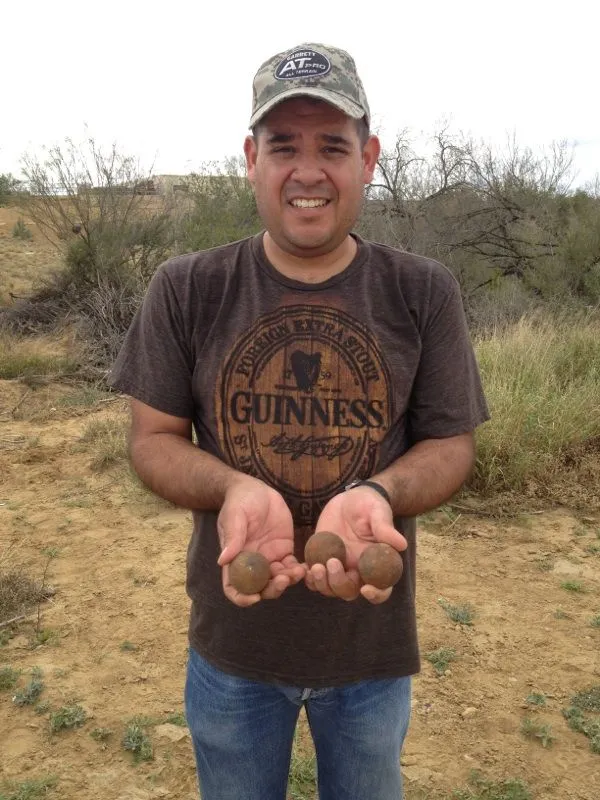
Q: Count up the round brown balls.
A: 3